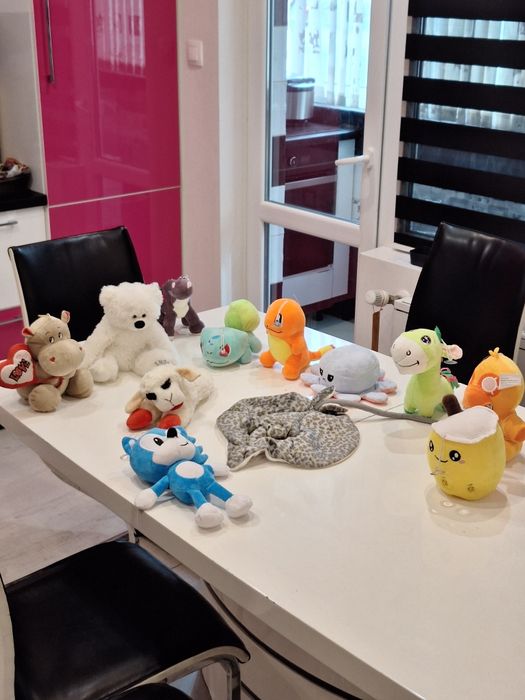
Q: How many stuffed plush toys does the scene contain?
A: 12